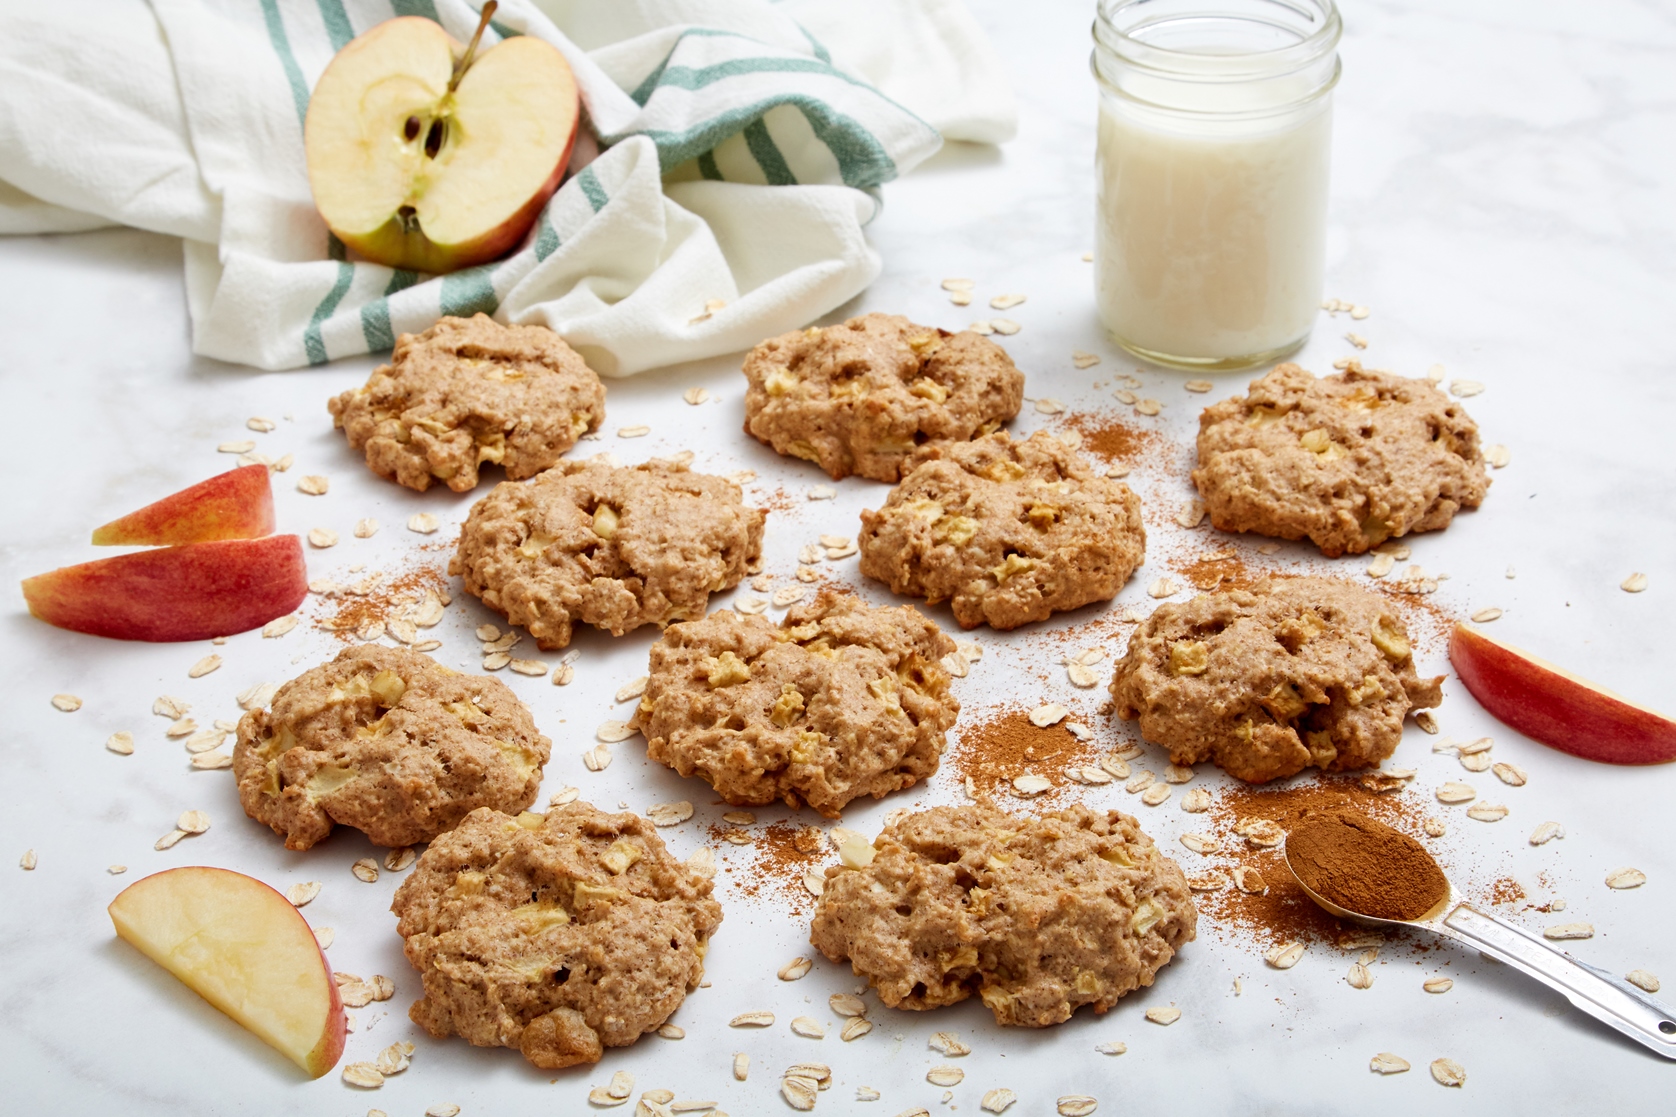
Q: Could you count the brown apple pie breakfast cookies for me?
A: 10